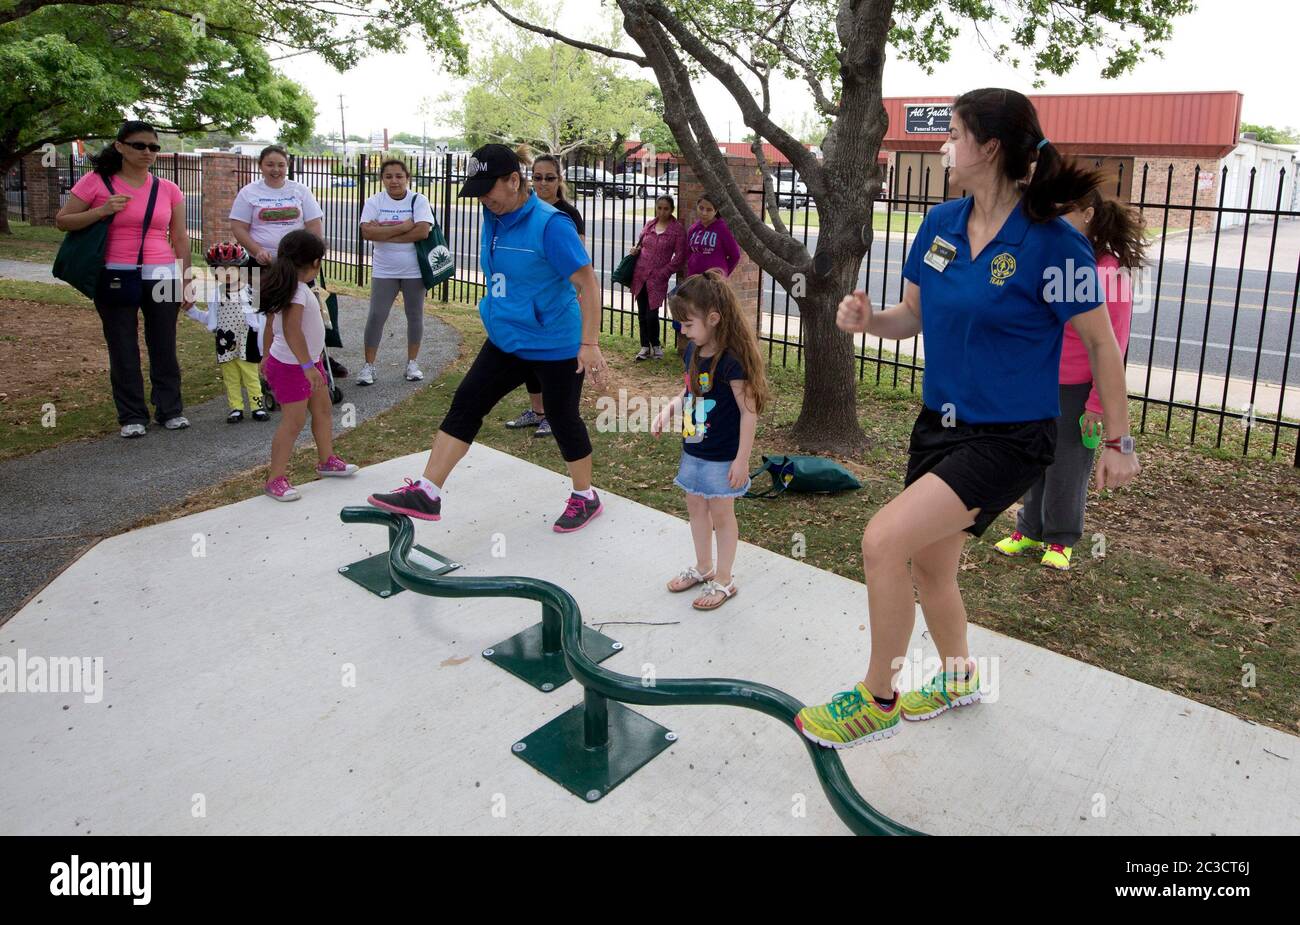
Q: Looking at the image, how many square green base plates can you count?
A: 3